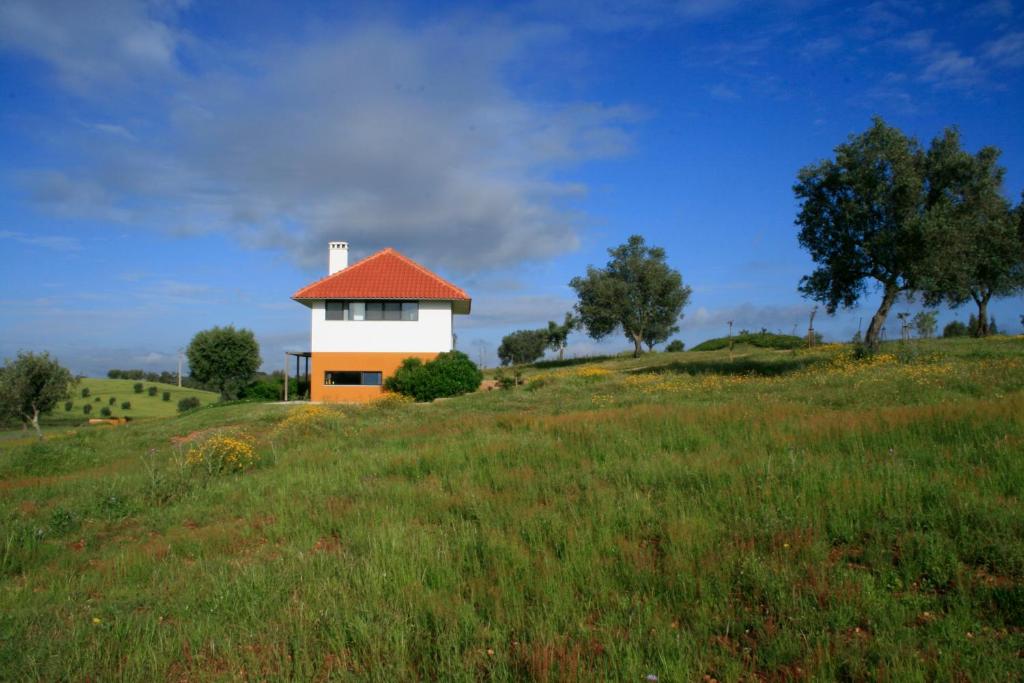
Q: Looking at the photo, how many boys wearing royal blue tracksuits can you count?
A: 0